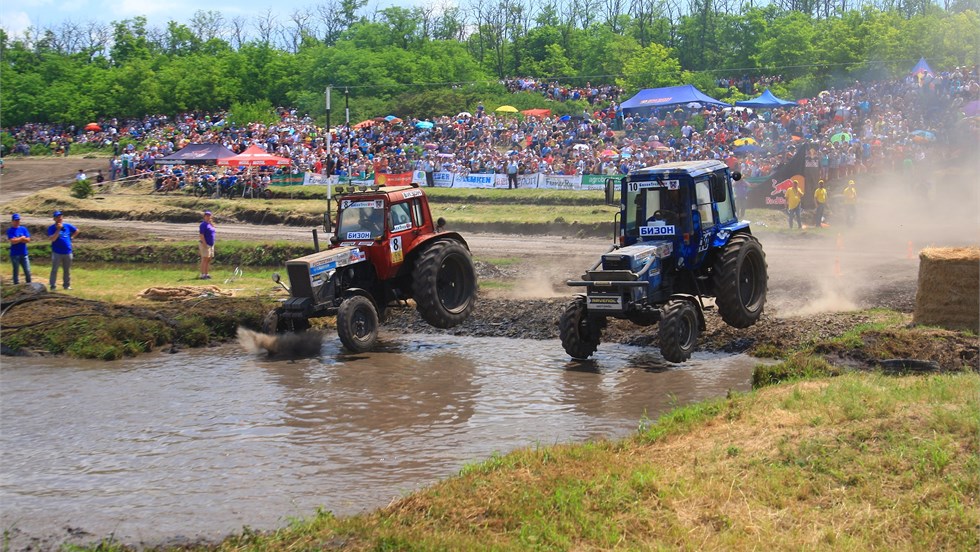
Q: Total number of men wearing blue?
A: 2